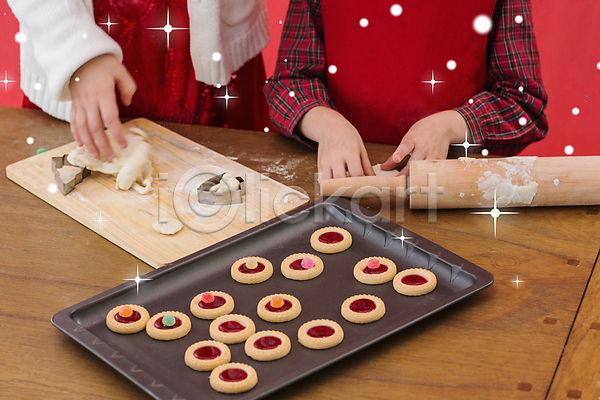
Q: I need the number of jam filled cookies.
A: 15